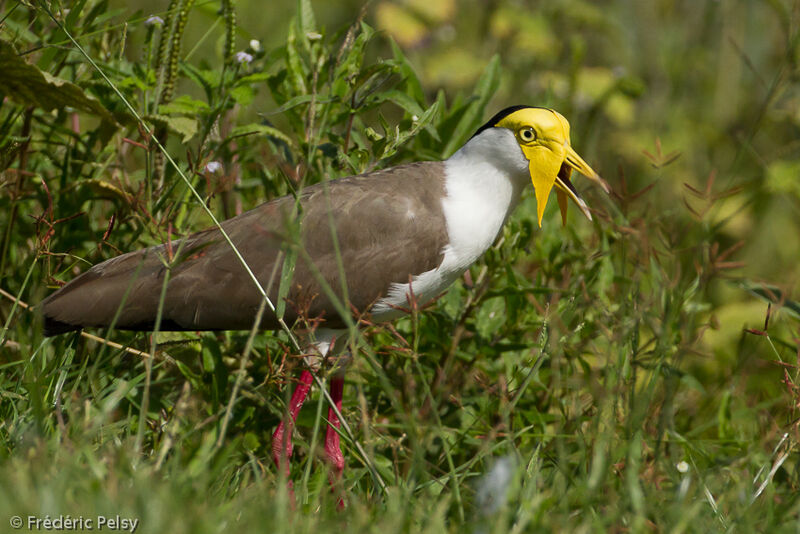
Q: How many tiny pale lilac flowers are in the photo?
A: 3